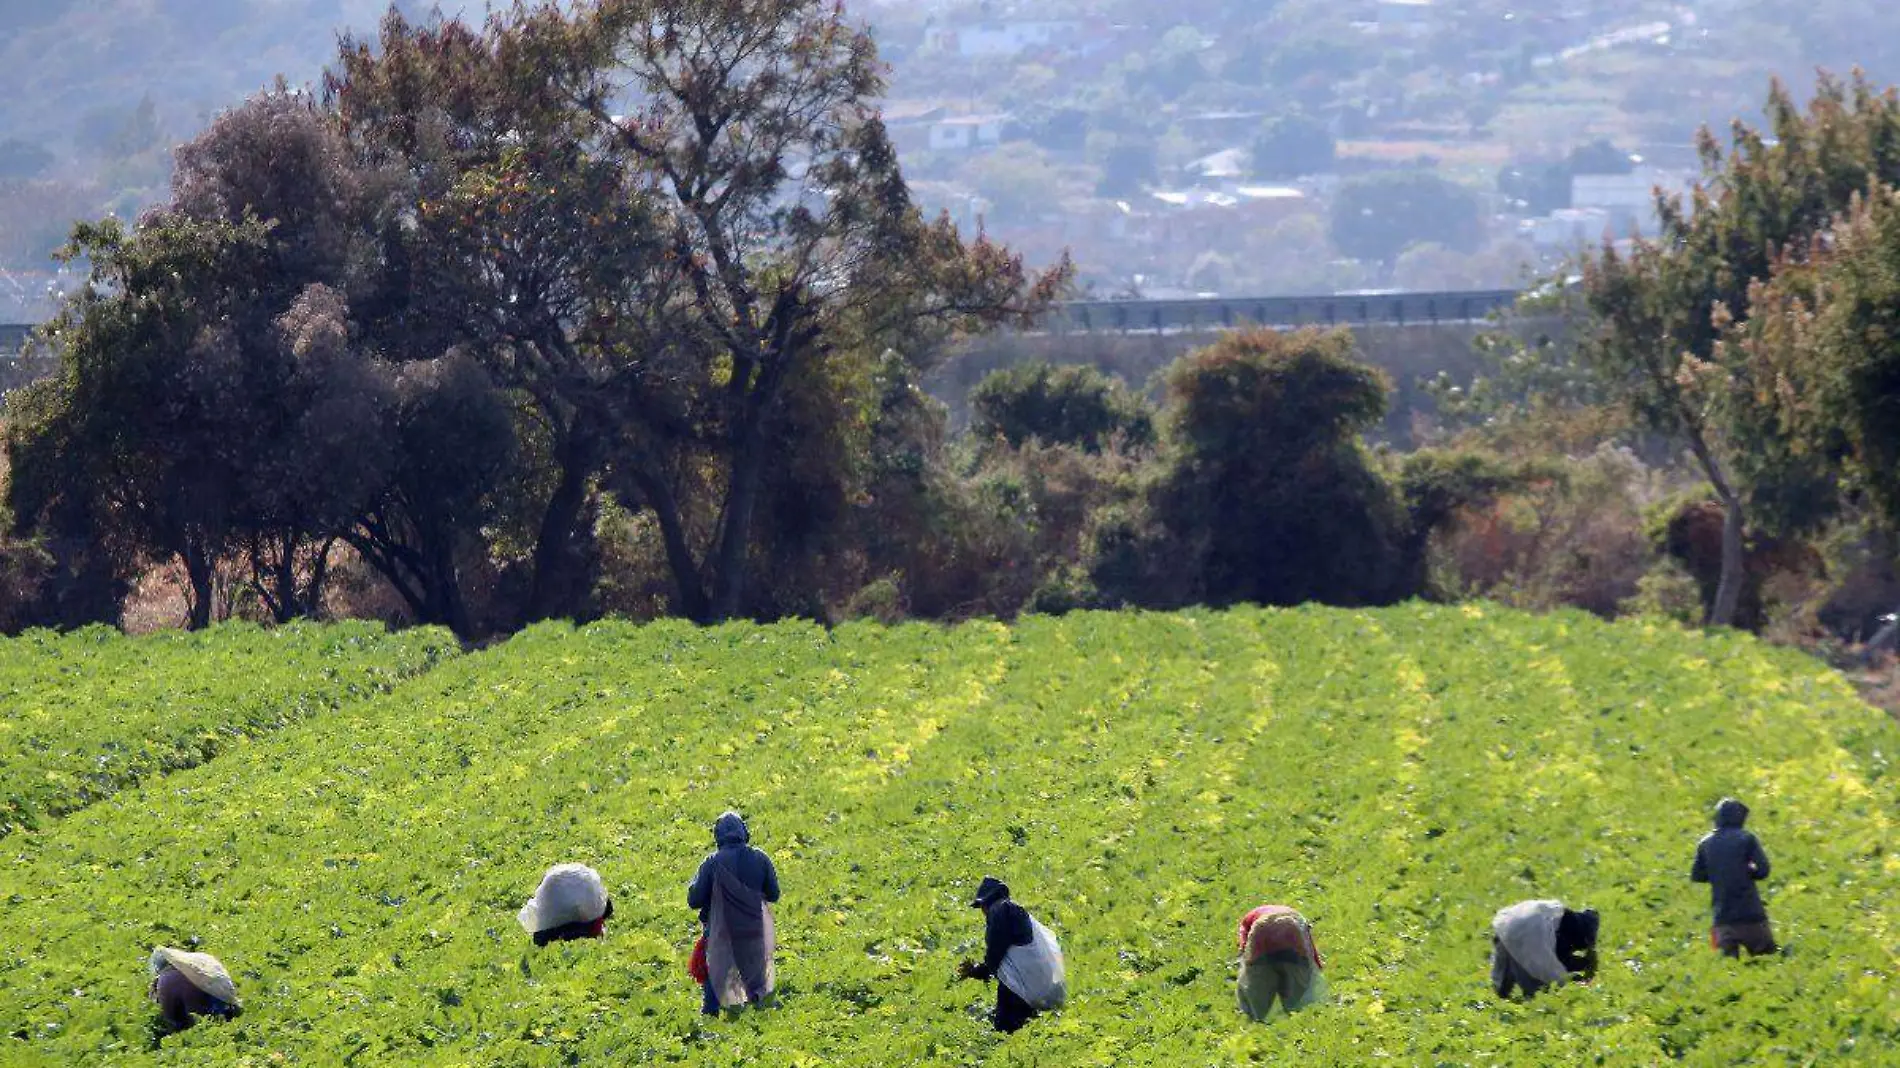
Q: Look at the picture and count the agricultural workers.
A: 7